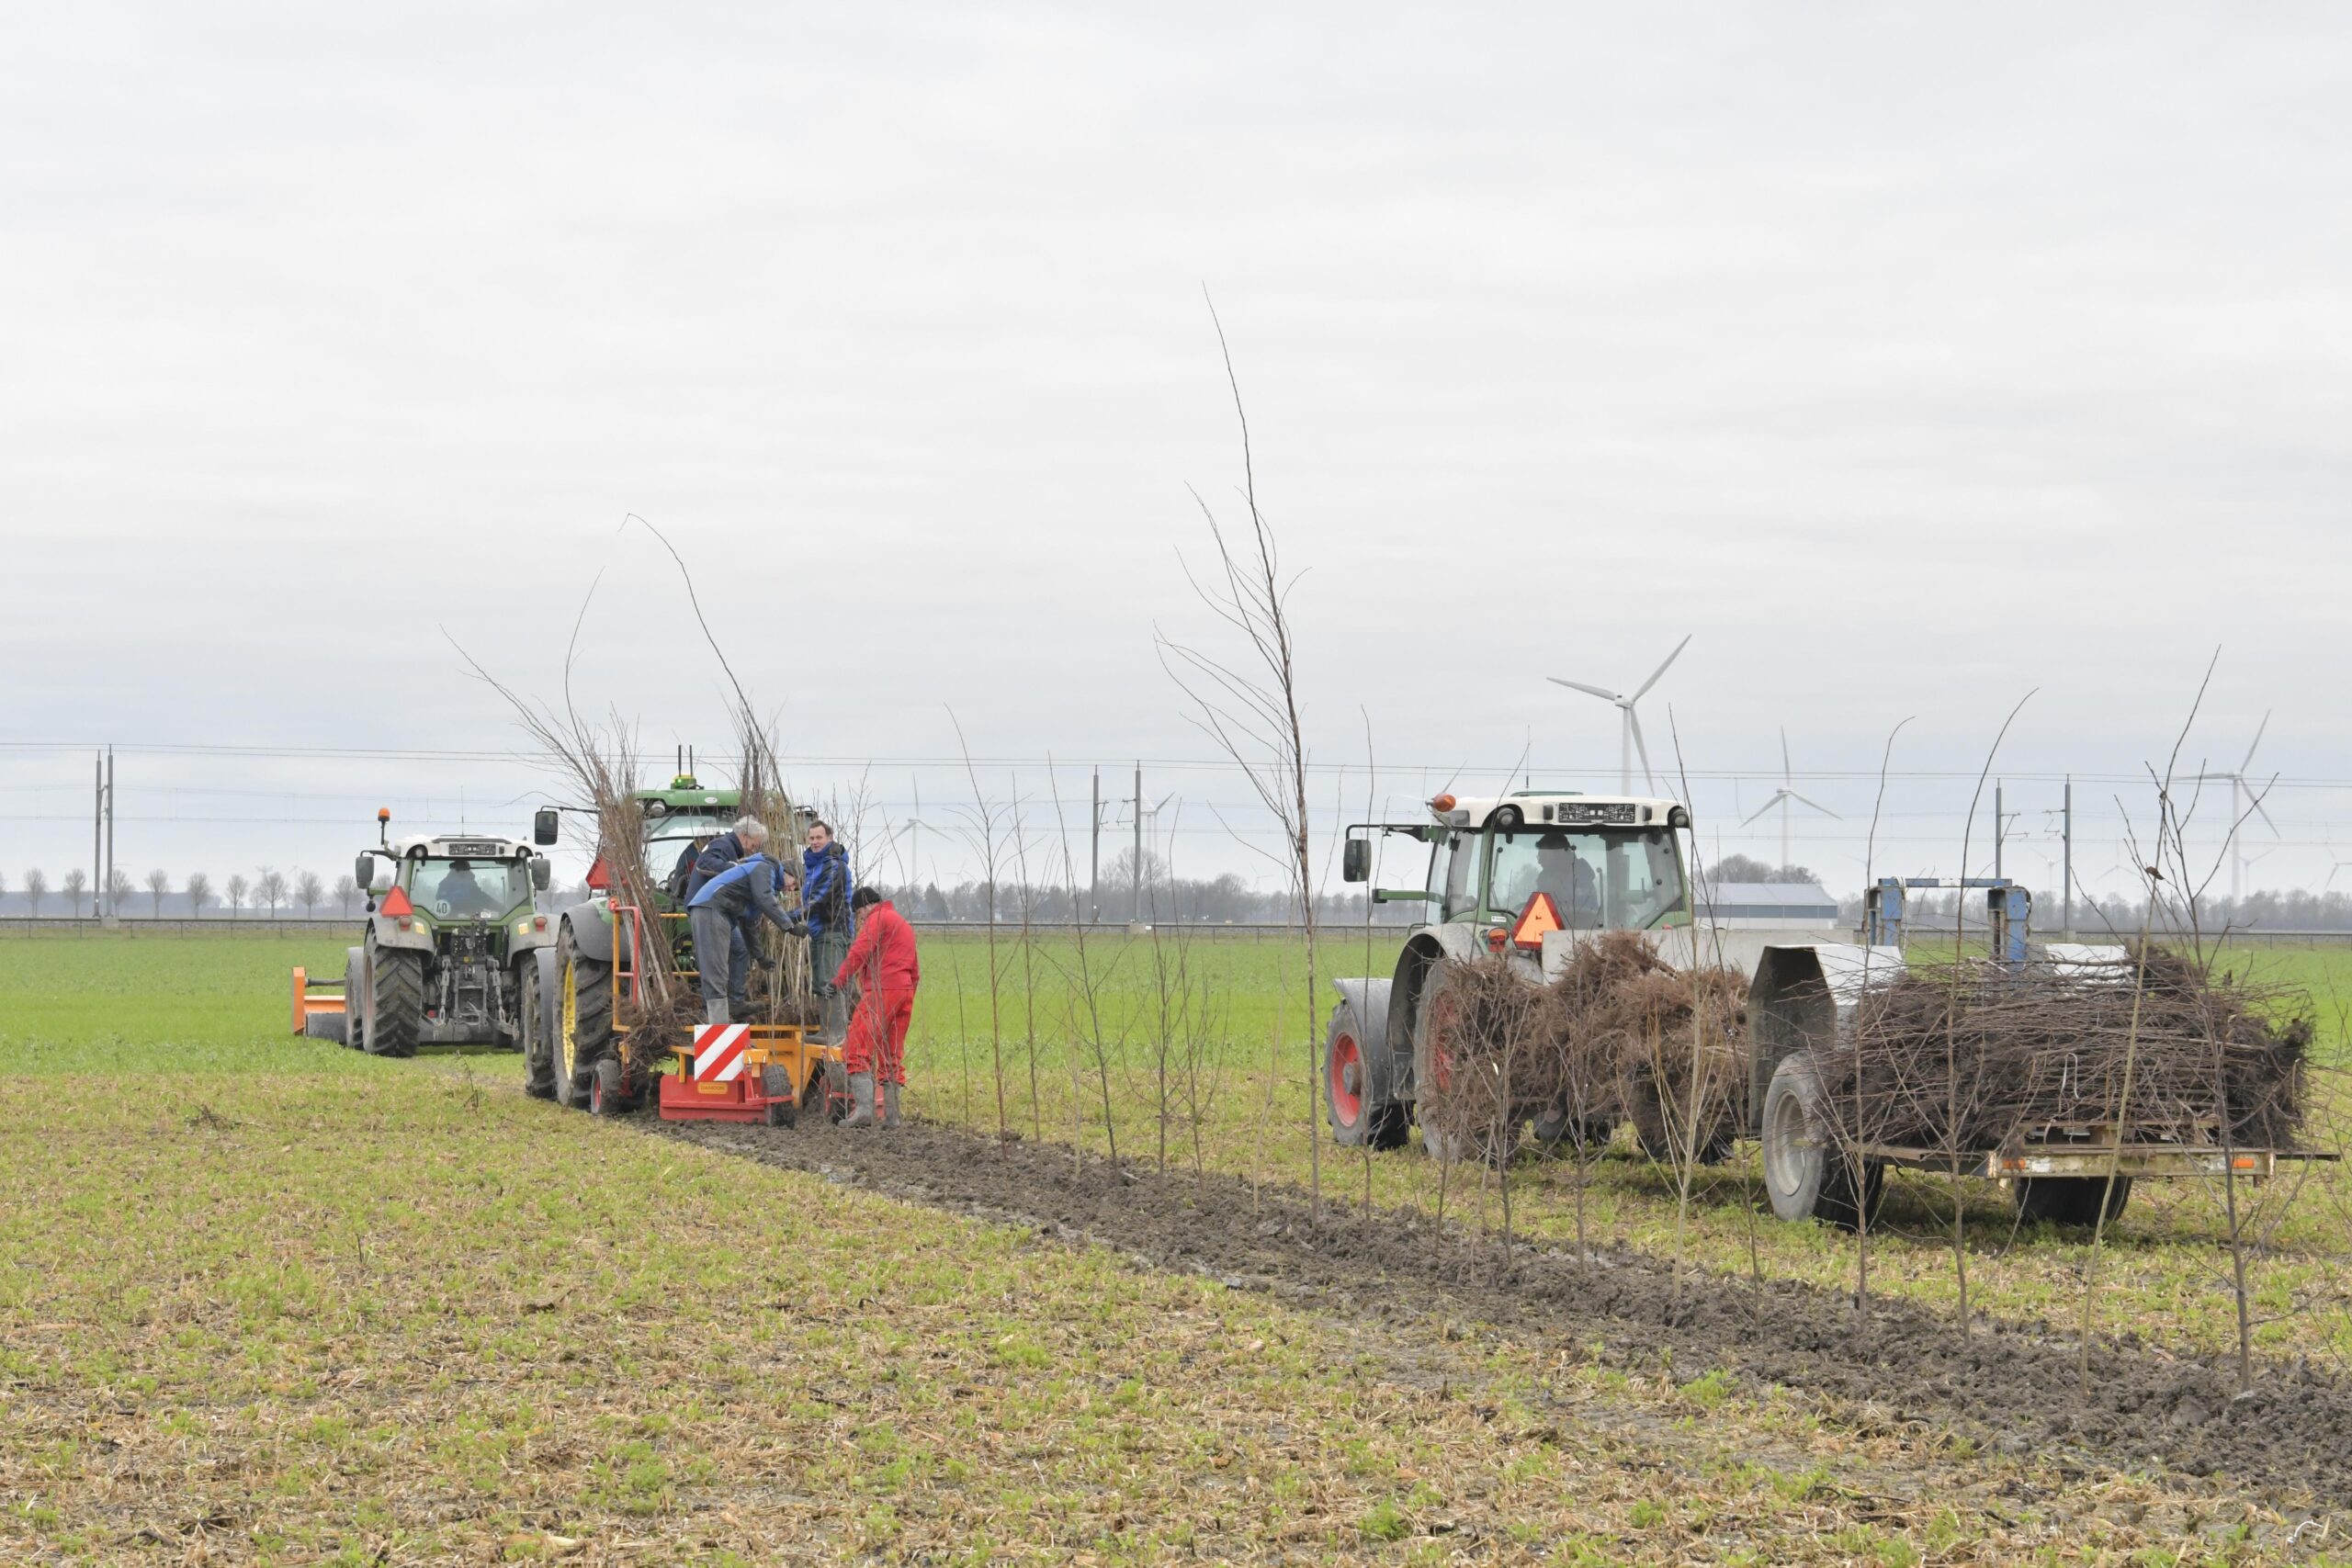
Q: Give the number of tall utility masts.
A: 6